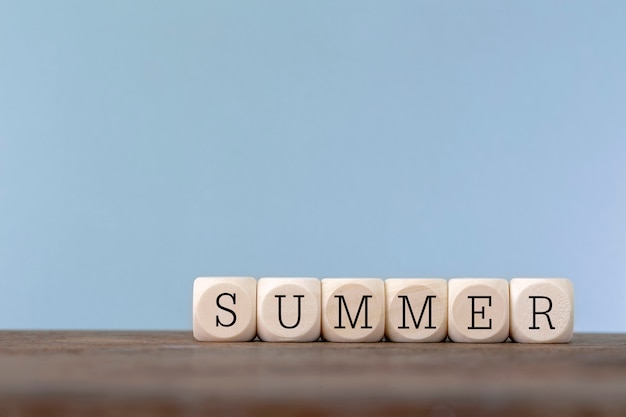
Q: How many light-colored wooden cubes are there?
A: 6